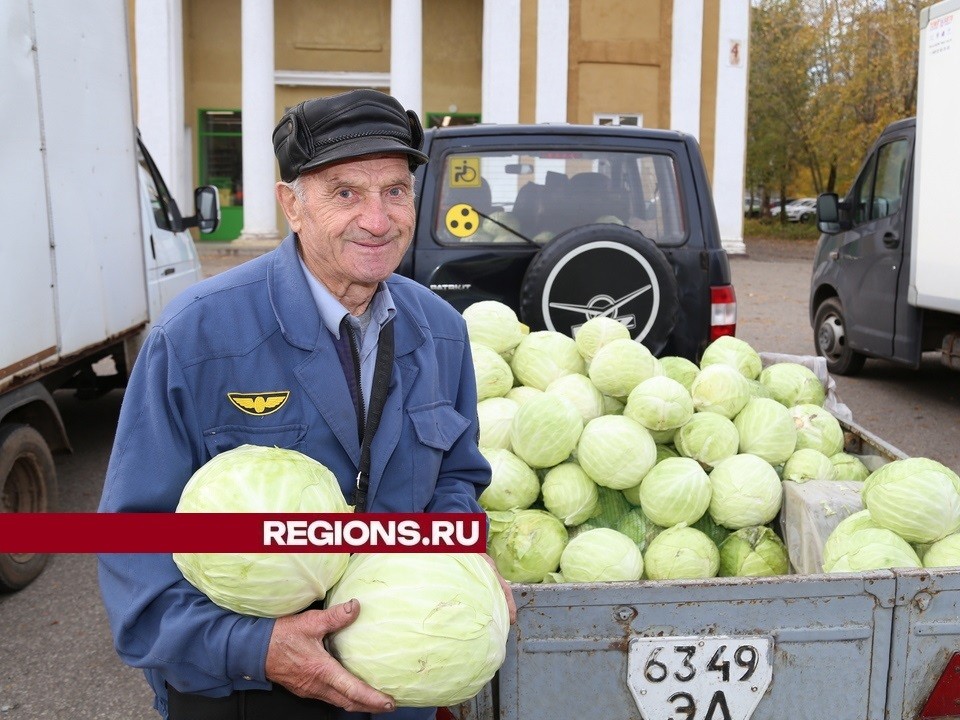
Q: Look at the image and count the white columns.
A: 7